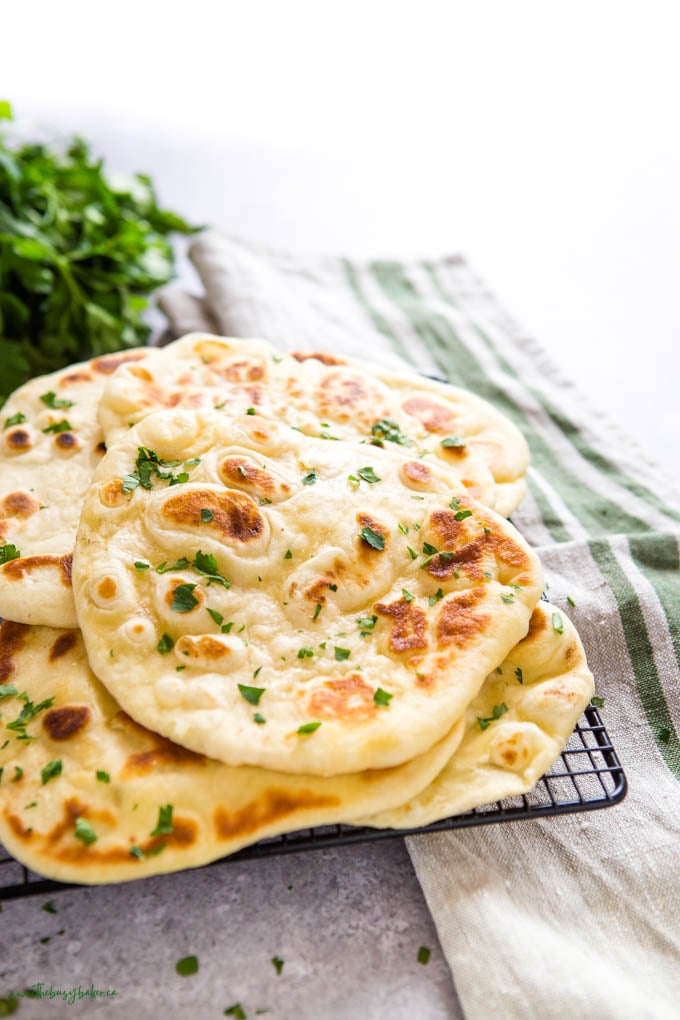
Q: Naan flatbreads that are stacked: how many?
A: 5